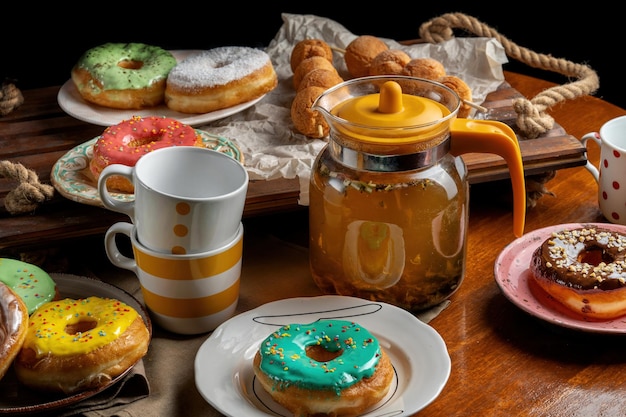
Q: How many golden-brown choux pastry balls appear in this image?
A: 8